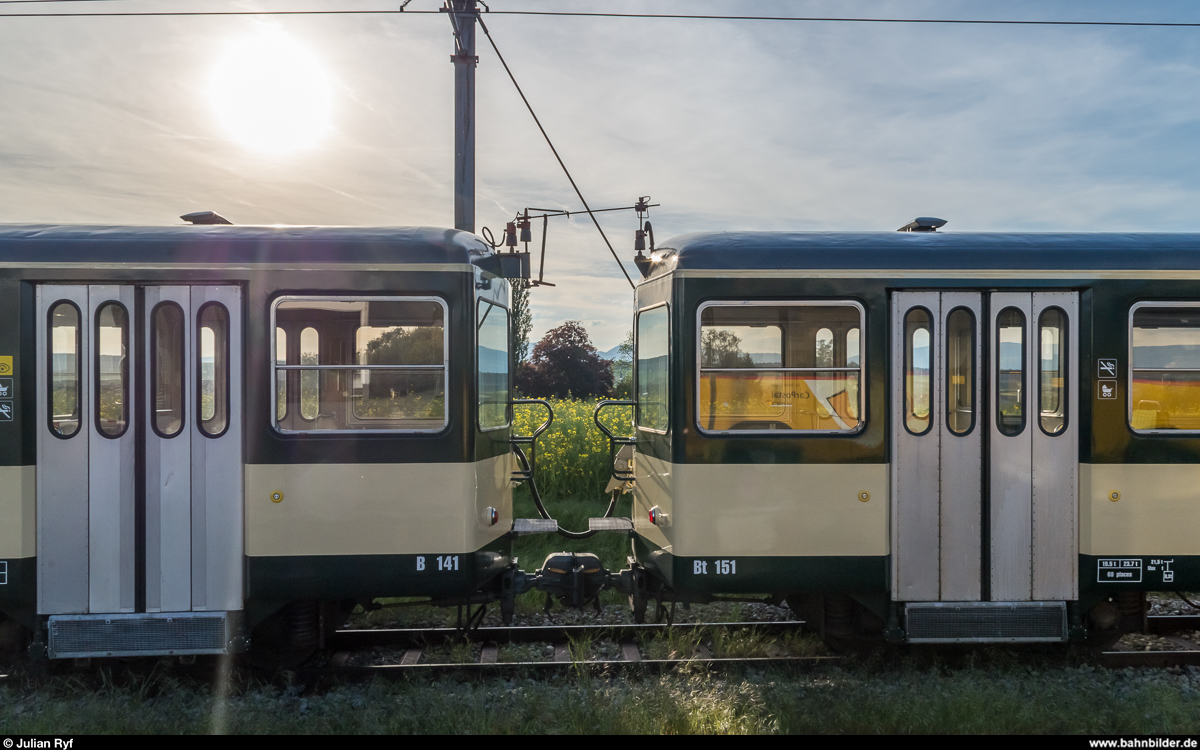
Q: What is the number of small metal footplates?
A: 2